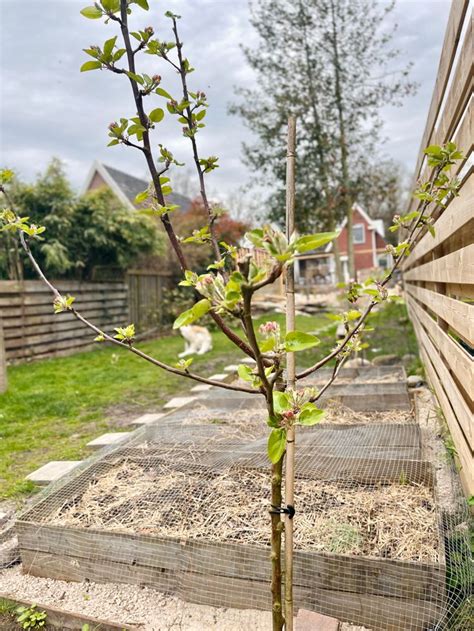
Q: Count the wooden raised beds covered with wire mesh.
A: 3